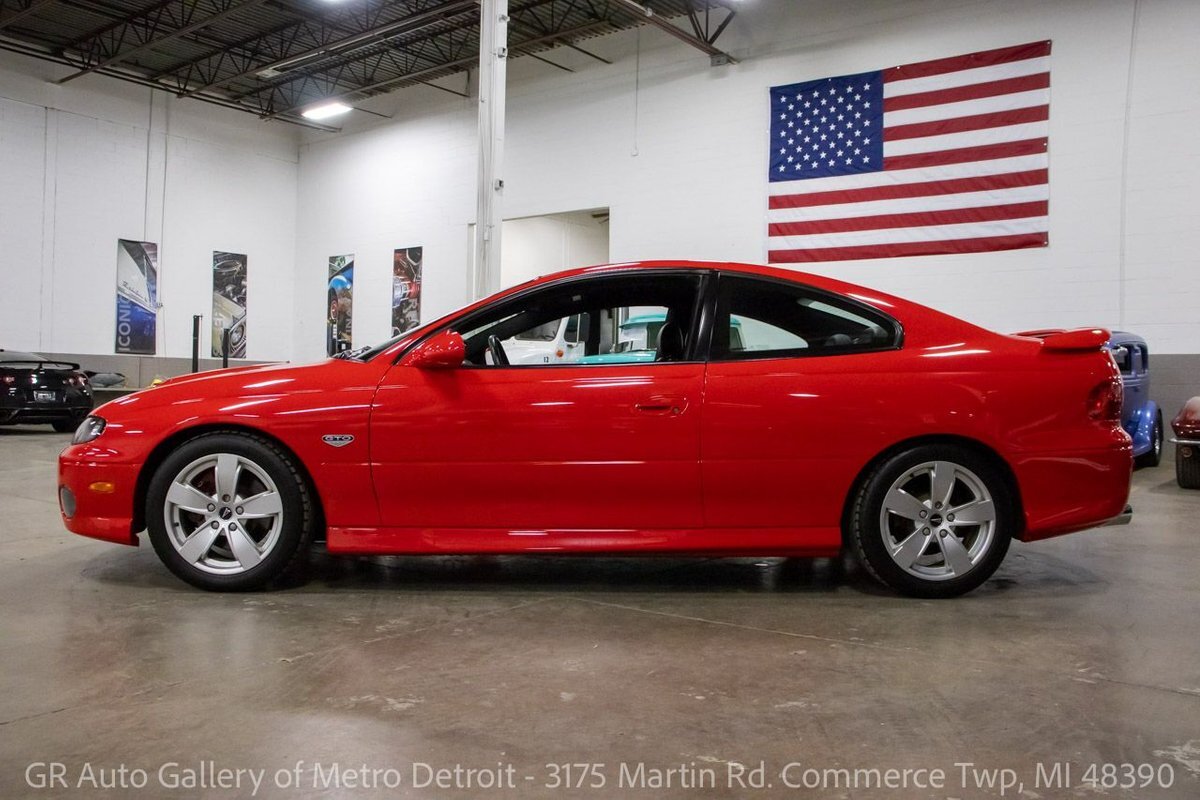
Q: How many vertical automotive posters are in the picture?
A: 4